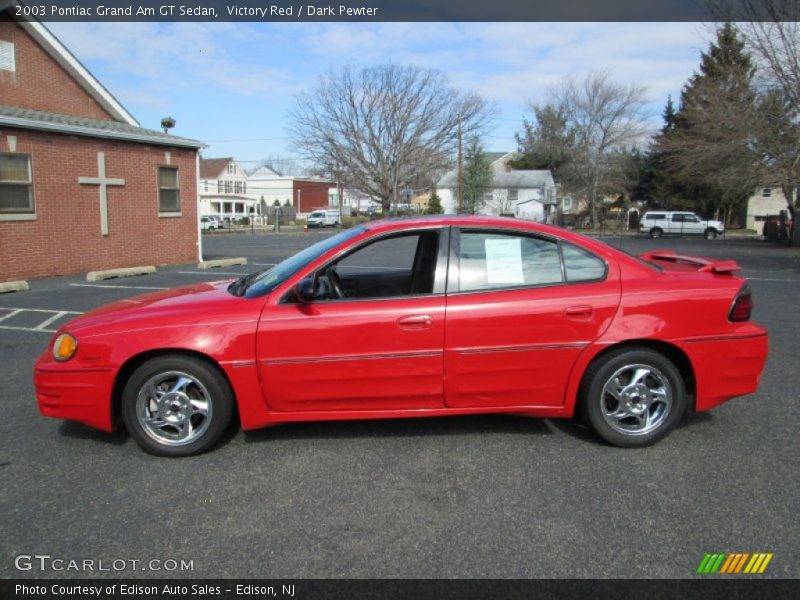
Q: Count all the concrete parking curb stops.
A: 3